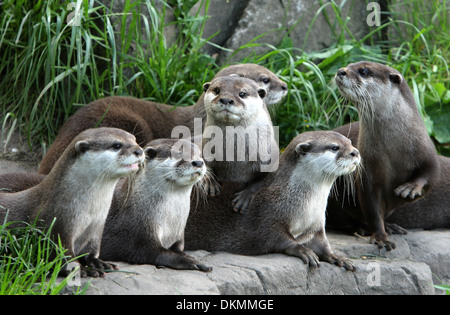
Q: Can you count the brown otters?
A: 6